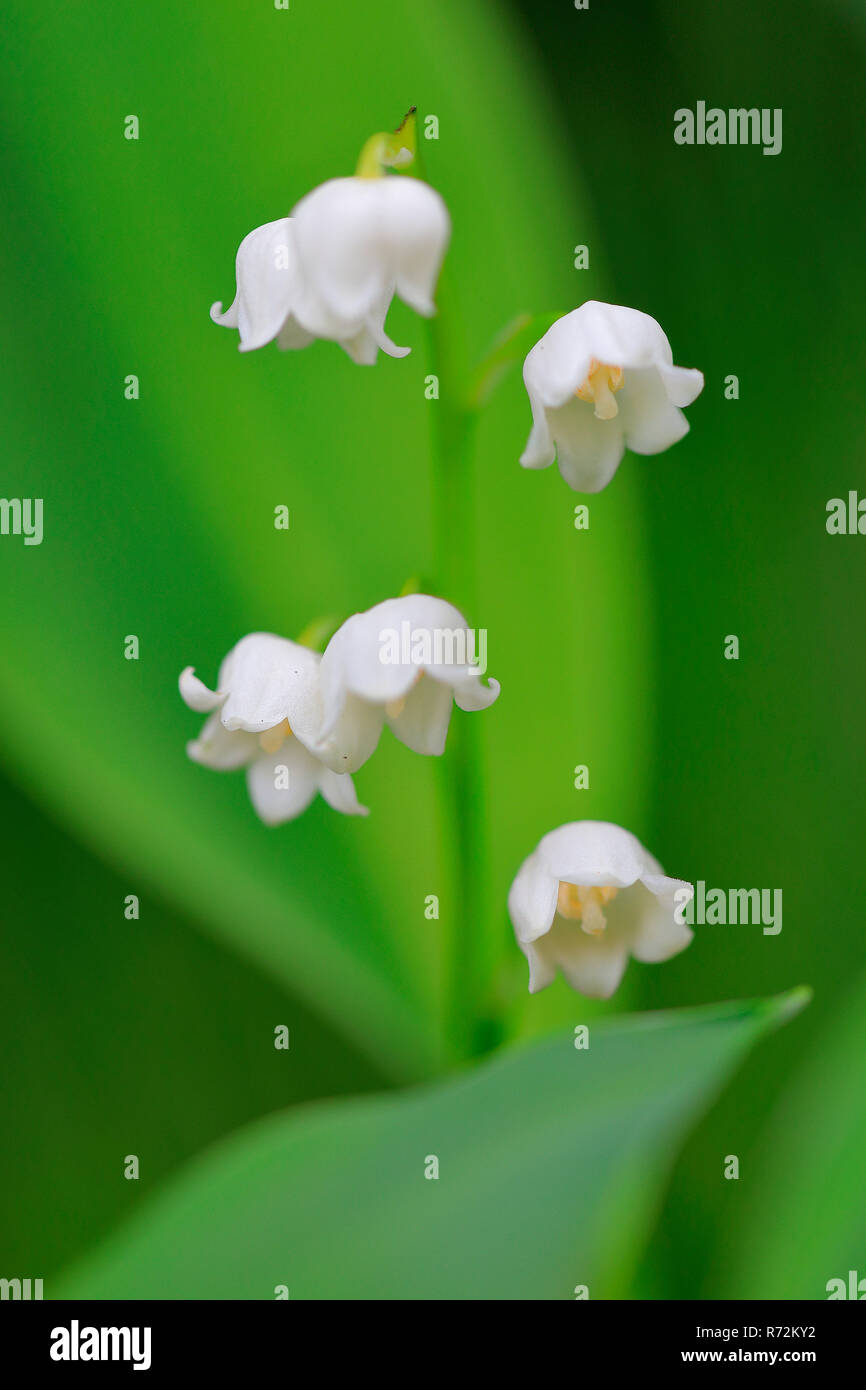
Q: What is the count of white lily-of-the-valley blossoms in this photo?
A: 6